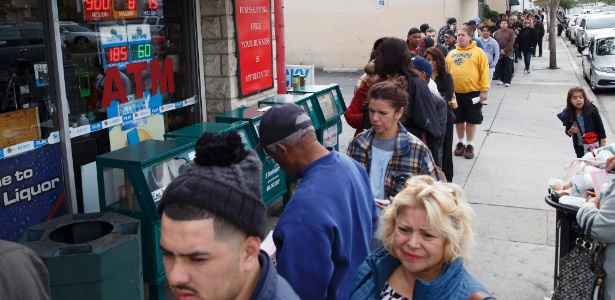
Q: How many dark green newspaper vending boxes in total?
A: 5